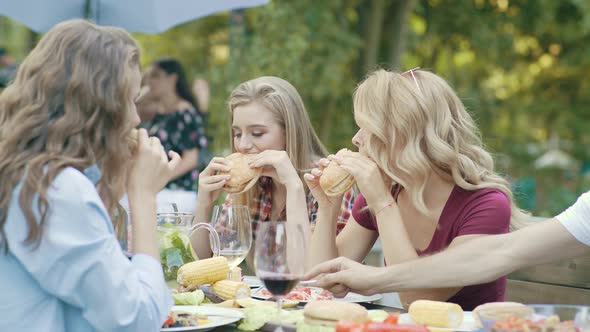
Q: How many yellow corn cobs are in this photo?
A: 3